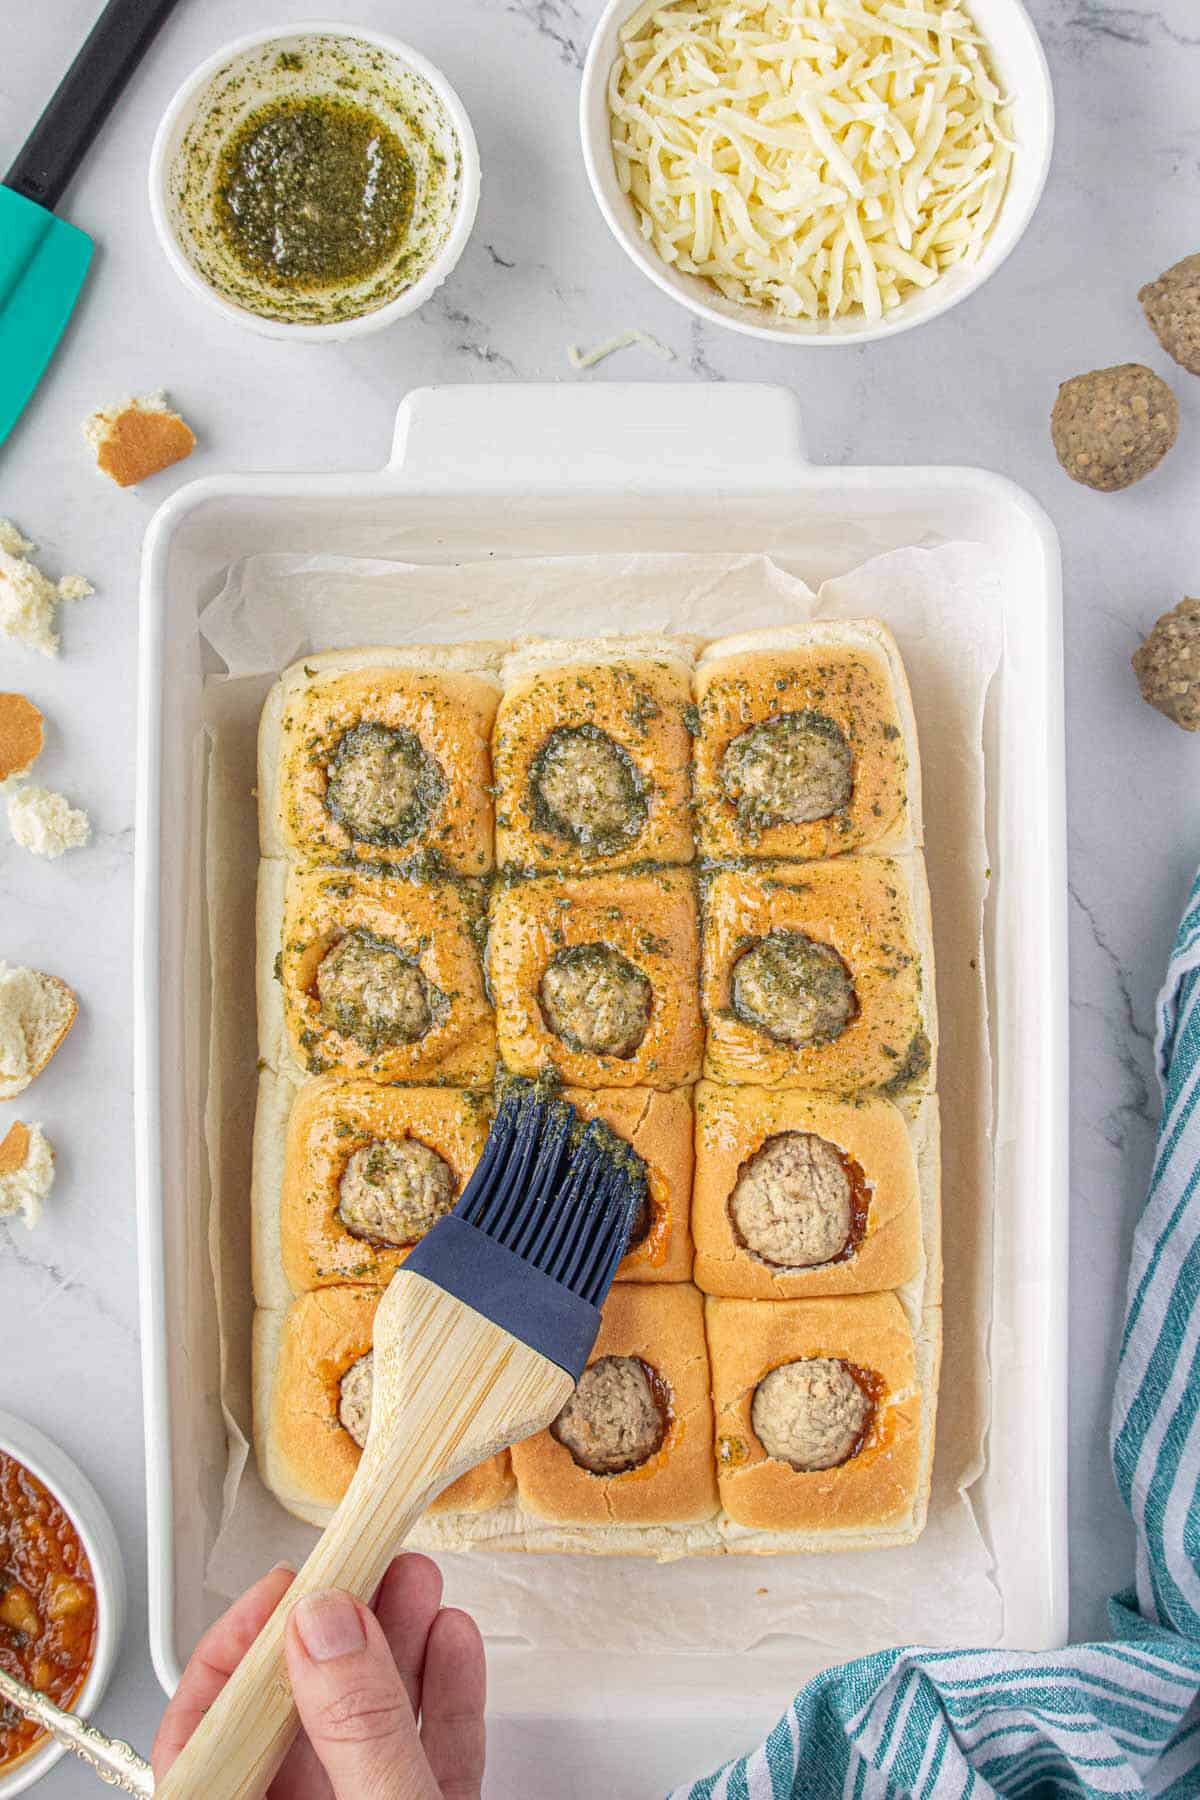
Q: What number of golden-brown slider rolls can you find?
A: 12